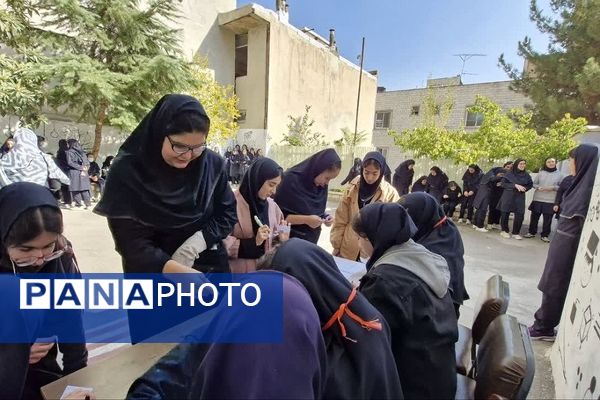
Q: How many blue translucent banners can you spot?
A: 1